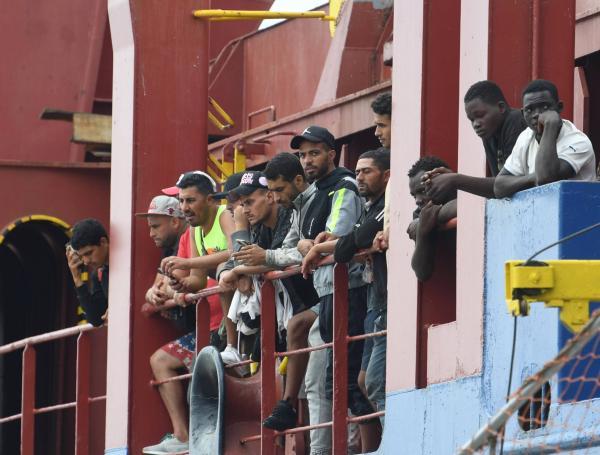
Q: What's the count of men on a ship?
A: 13